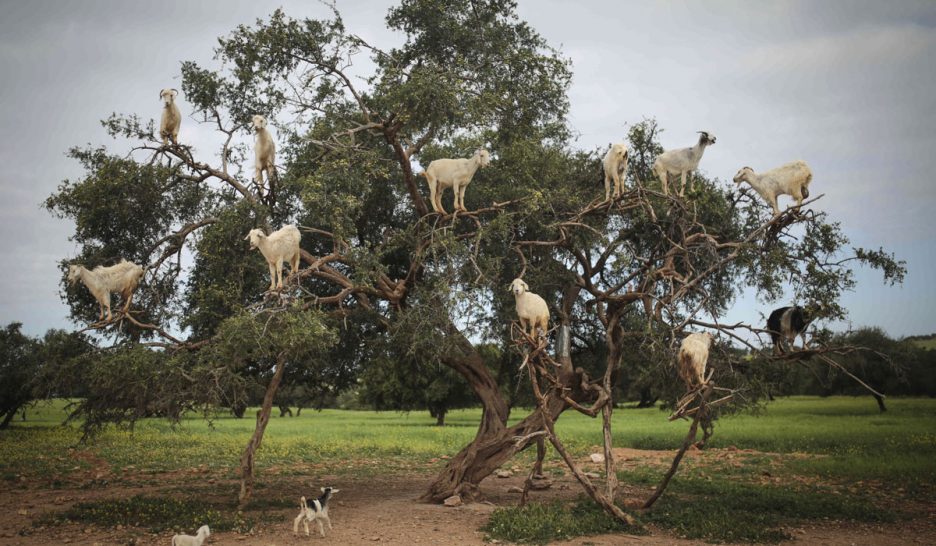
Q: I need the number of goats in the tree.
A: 11